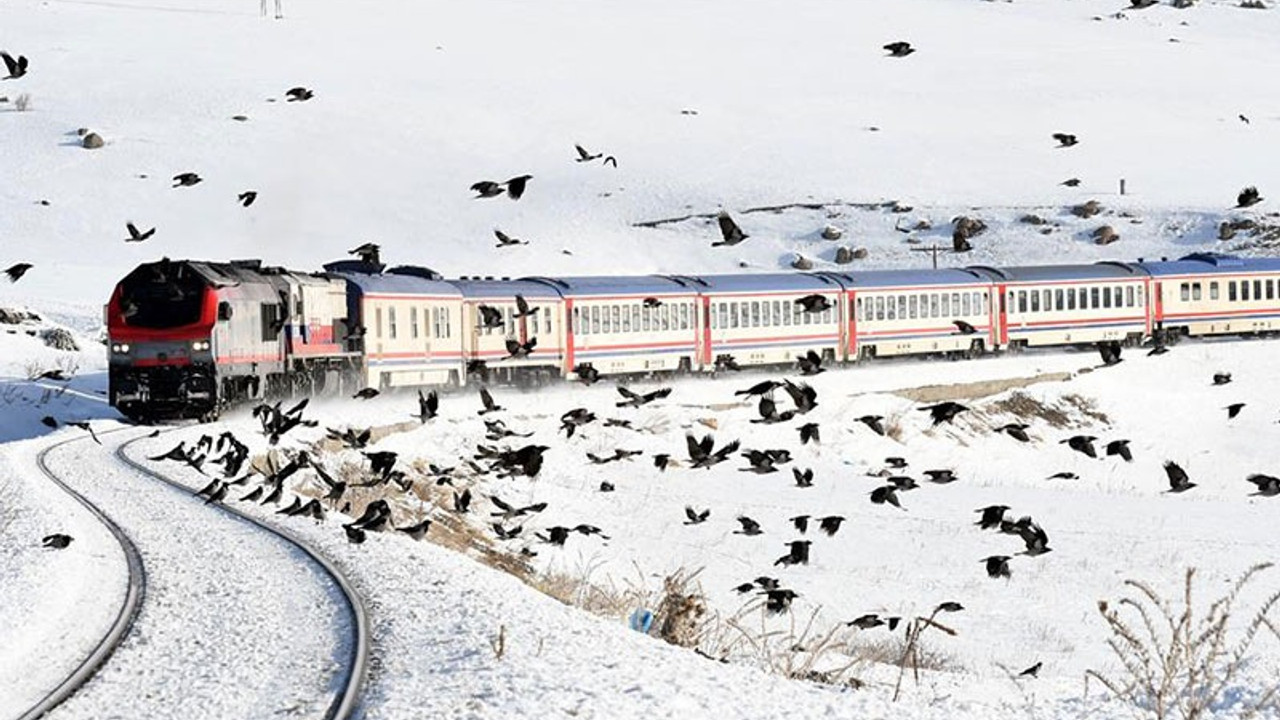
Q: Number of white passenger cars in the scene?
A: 7